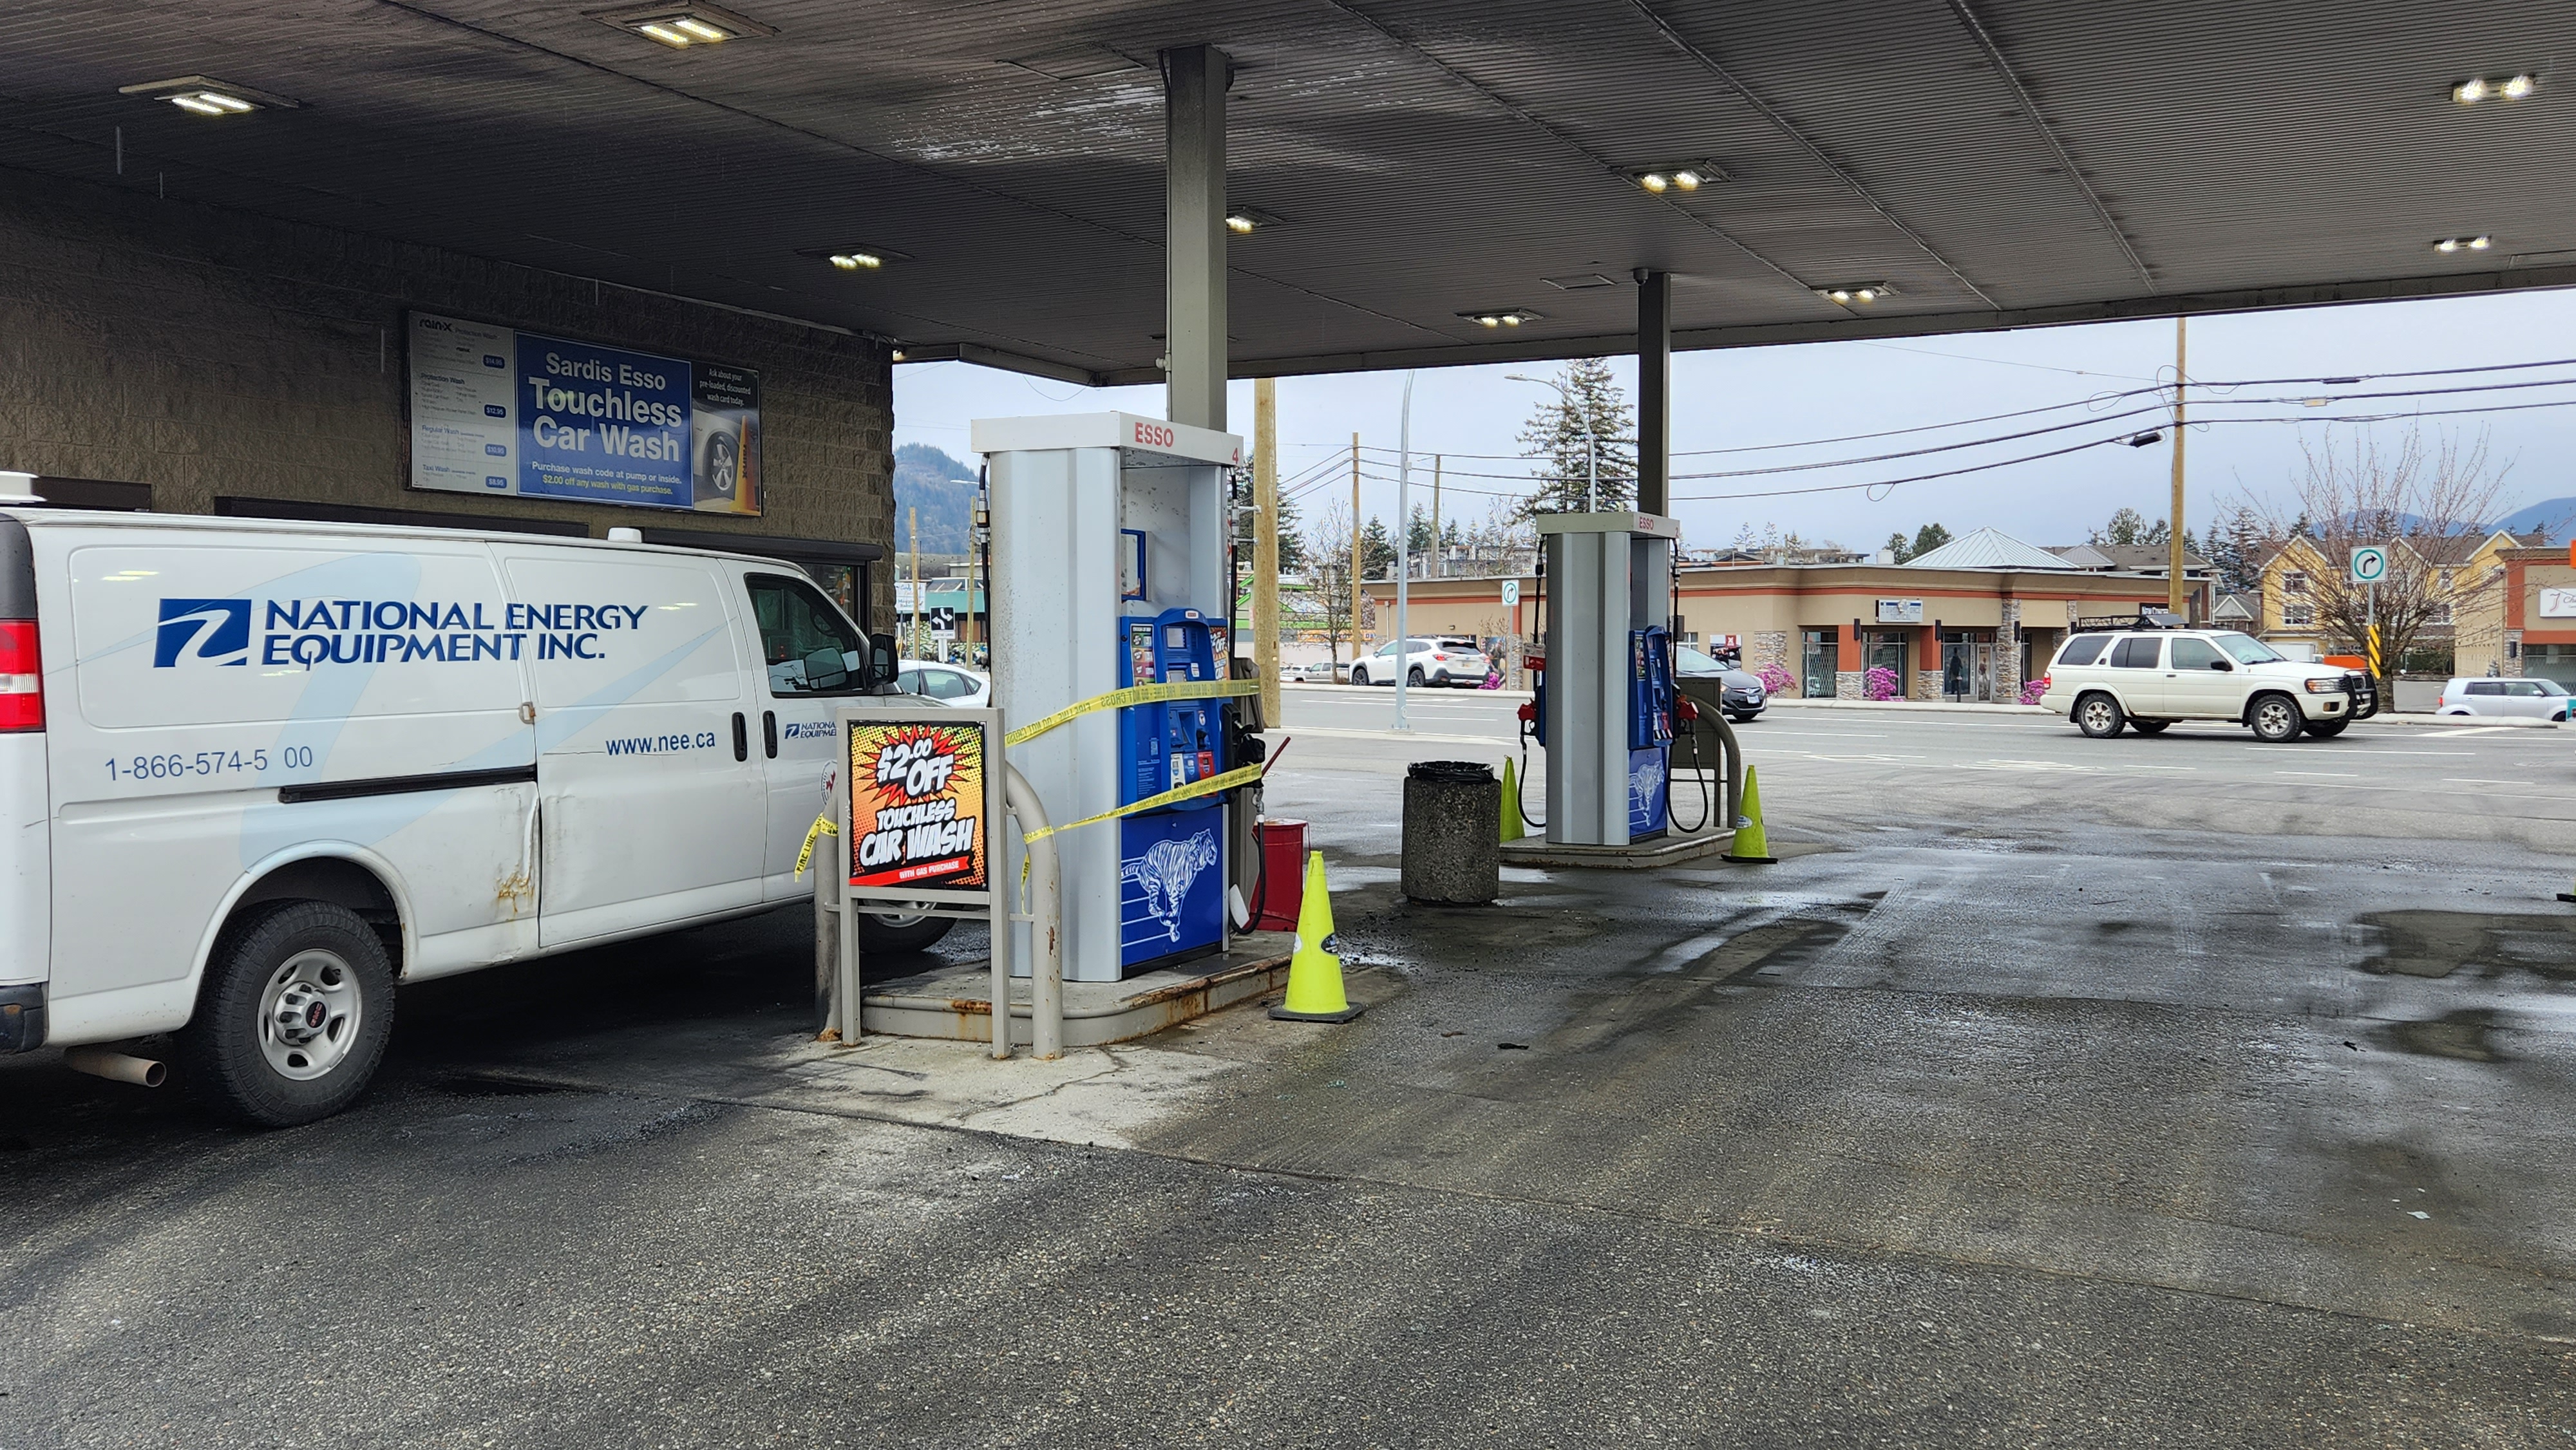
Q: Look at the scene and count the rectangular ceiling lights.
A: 9